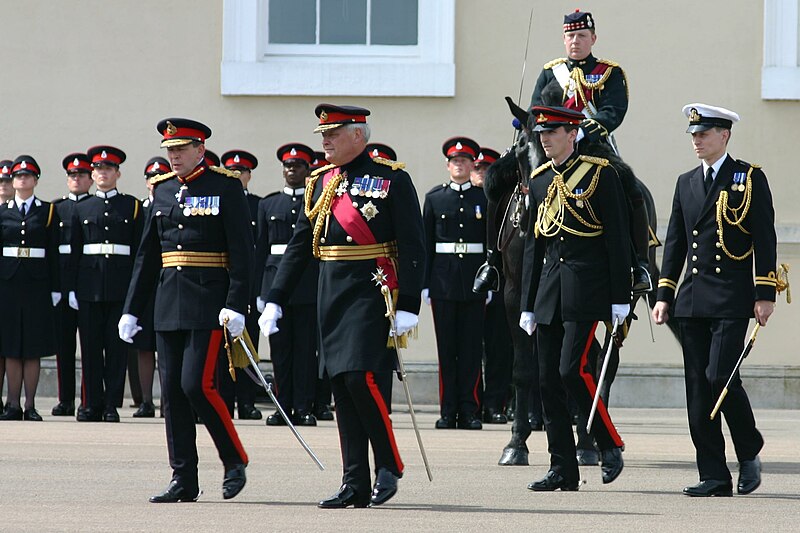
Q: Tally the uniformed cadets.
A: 12